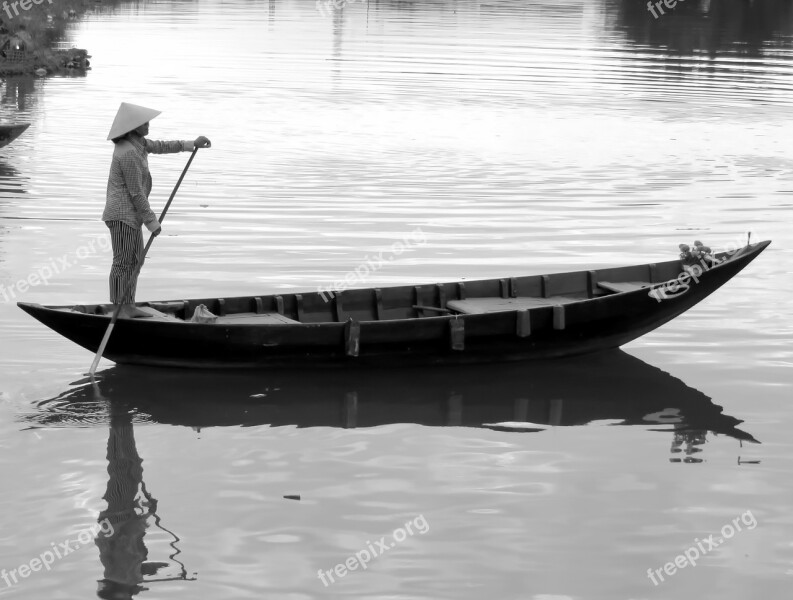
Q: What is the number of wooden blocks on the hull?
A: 4